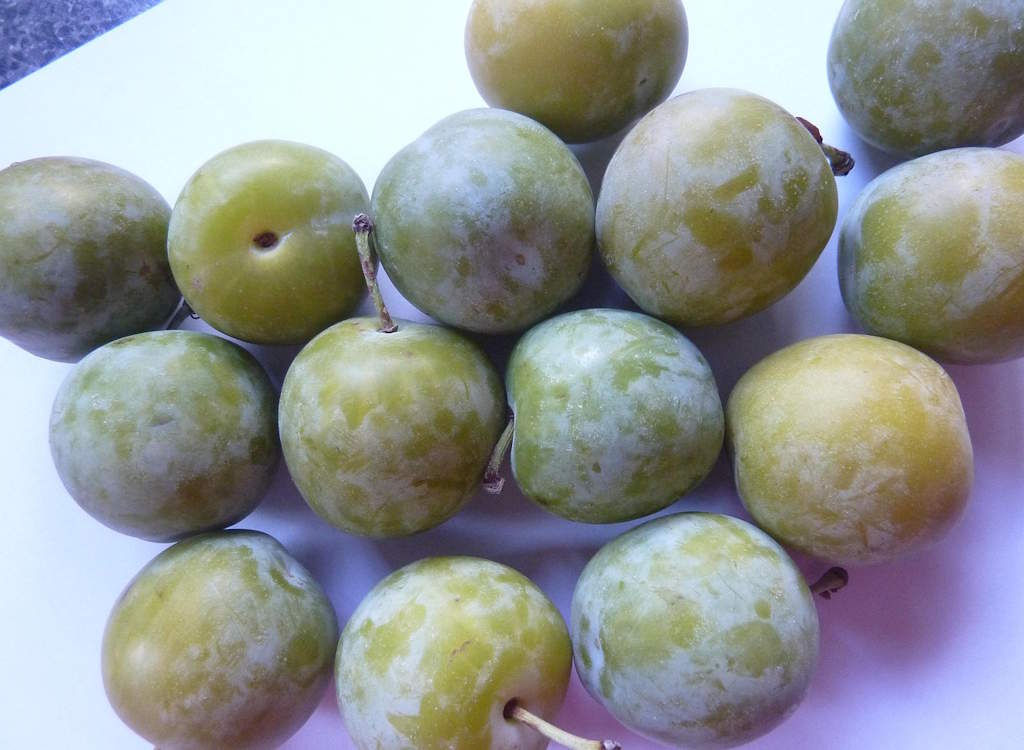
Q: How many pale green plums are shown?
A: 14